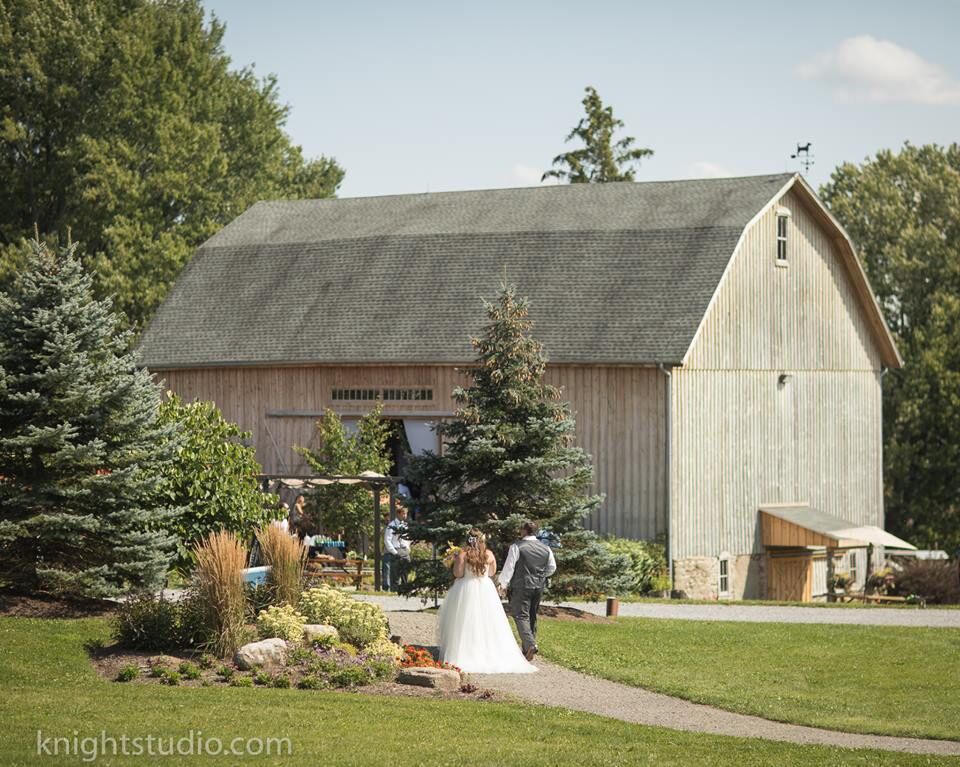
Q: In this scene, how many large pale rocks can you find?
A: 3